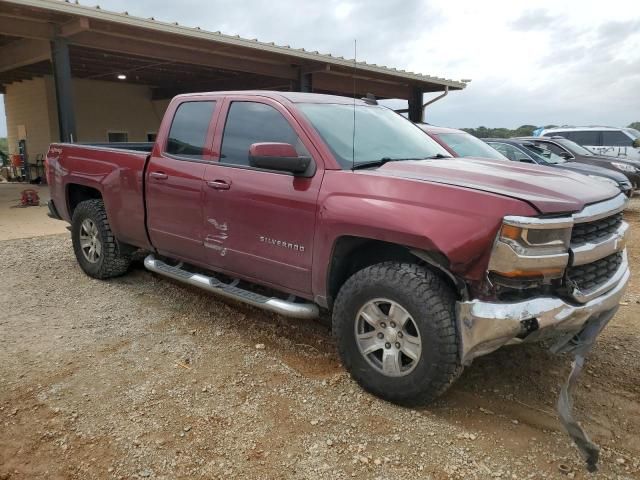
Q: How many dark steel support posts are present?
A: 3